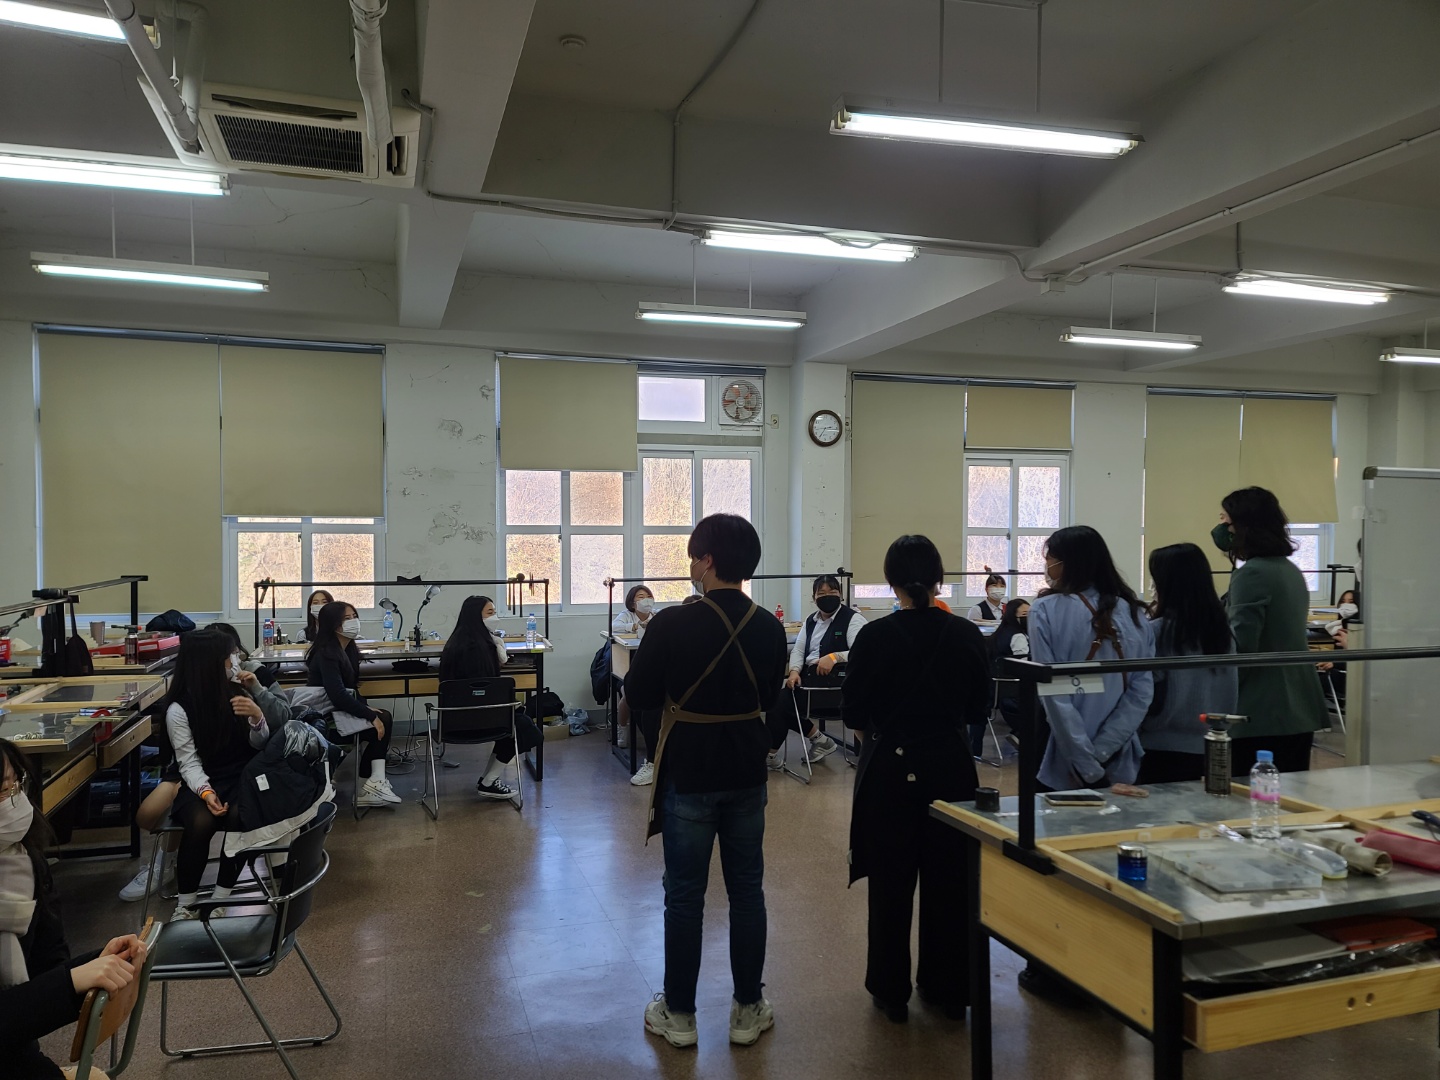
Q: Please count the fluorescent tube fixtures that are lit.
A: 9